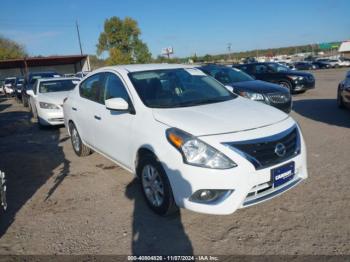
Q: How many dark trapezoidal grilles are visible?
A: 1